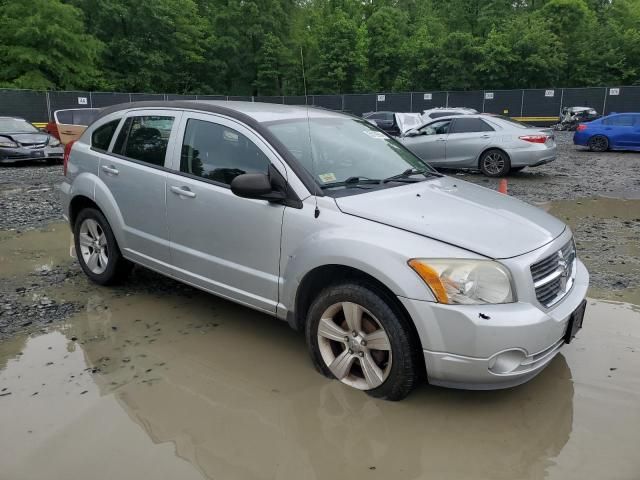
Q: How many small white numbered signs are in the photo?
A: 6